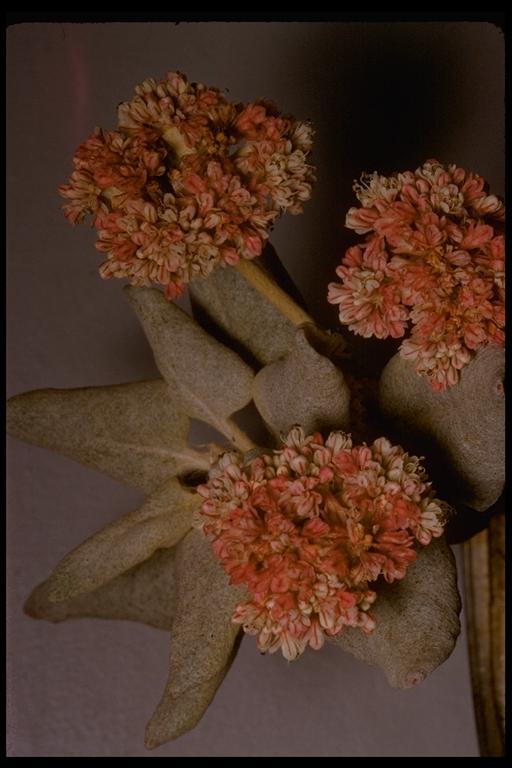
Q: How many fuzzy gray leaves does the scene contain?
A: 9